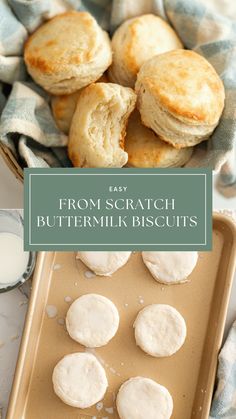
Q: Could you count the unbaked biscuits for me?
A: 6